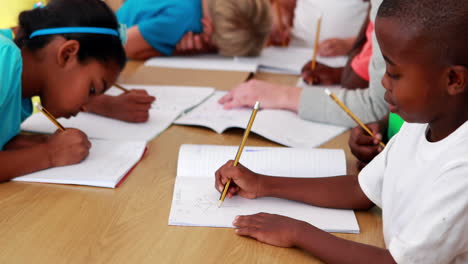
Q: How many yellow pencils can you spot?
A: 5